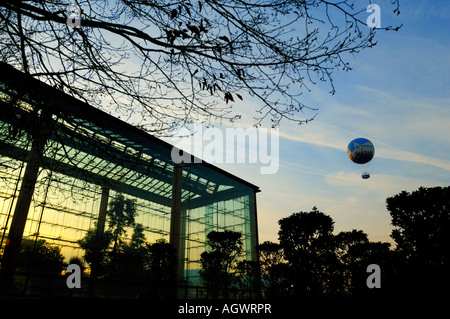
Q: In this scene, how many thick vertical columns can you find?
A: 3